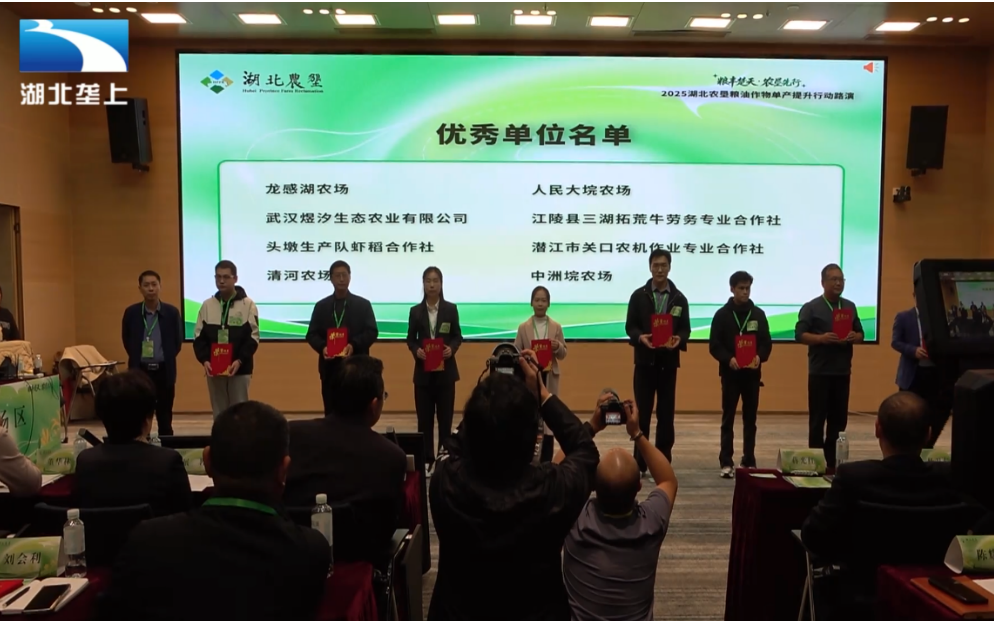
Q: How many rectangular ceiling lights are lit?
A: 9